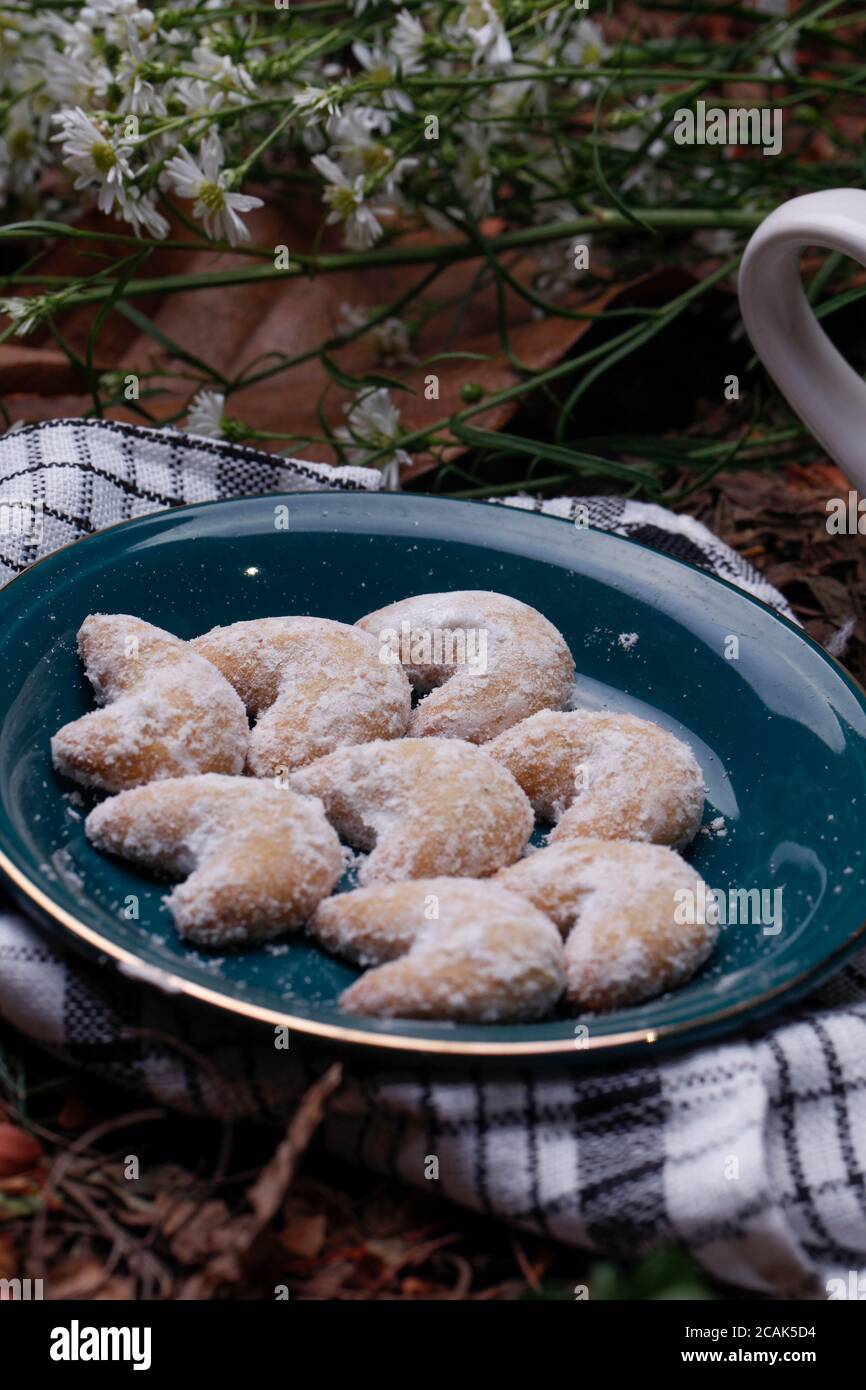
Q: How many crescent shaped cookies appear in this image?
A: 8